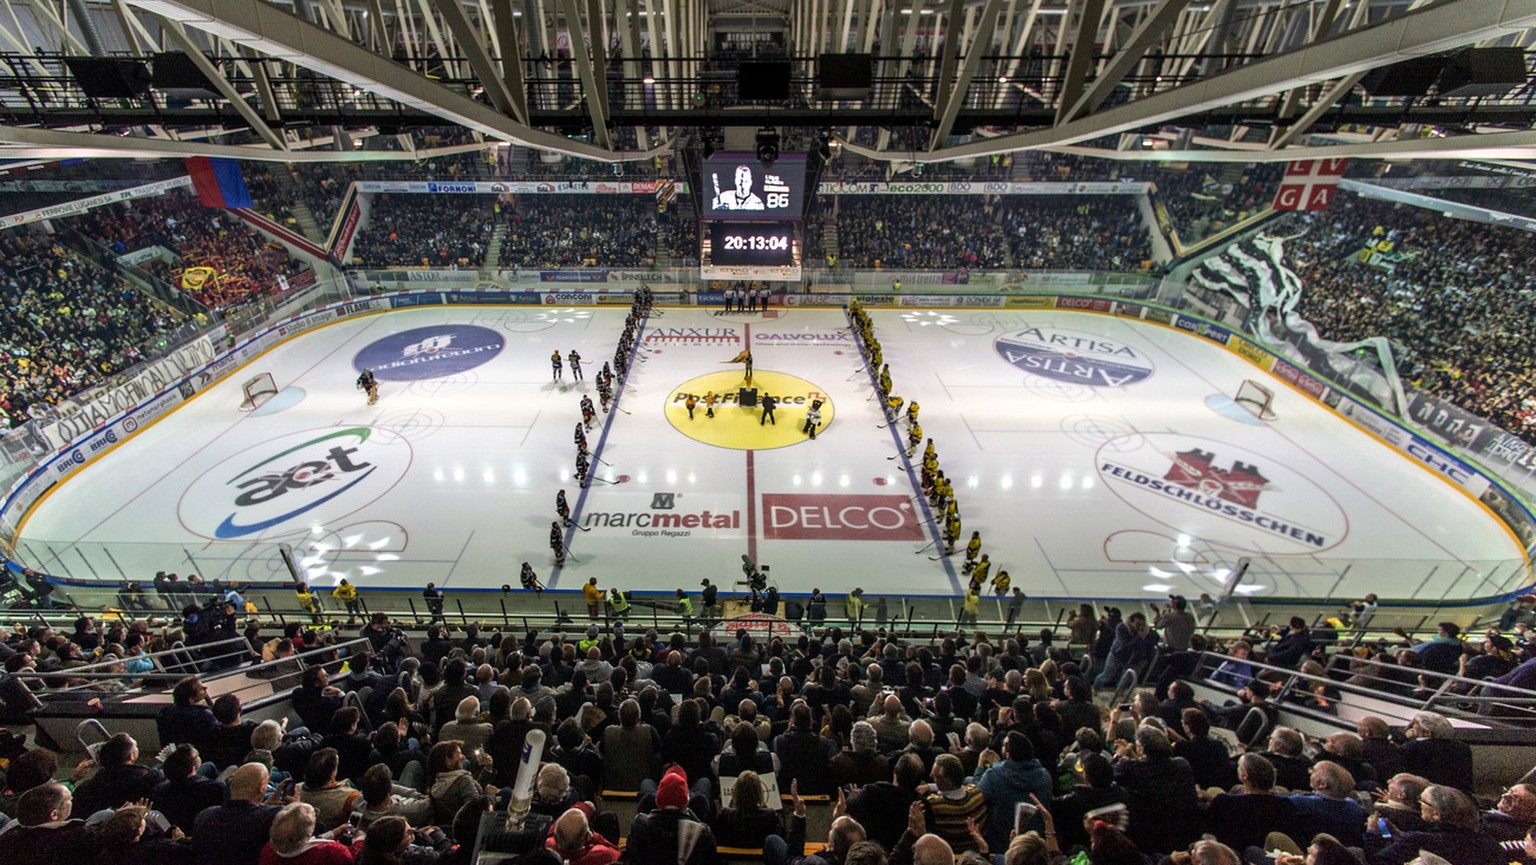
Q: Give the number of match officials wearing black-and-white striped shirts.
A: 4